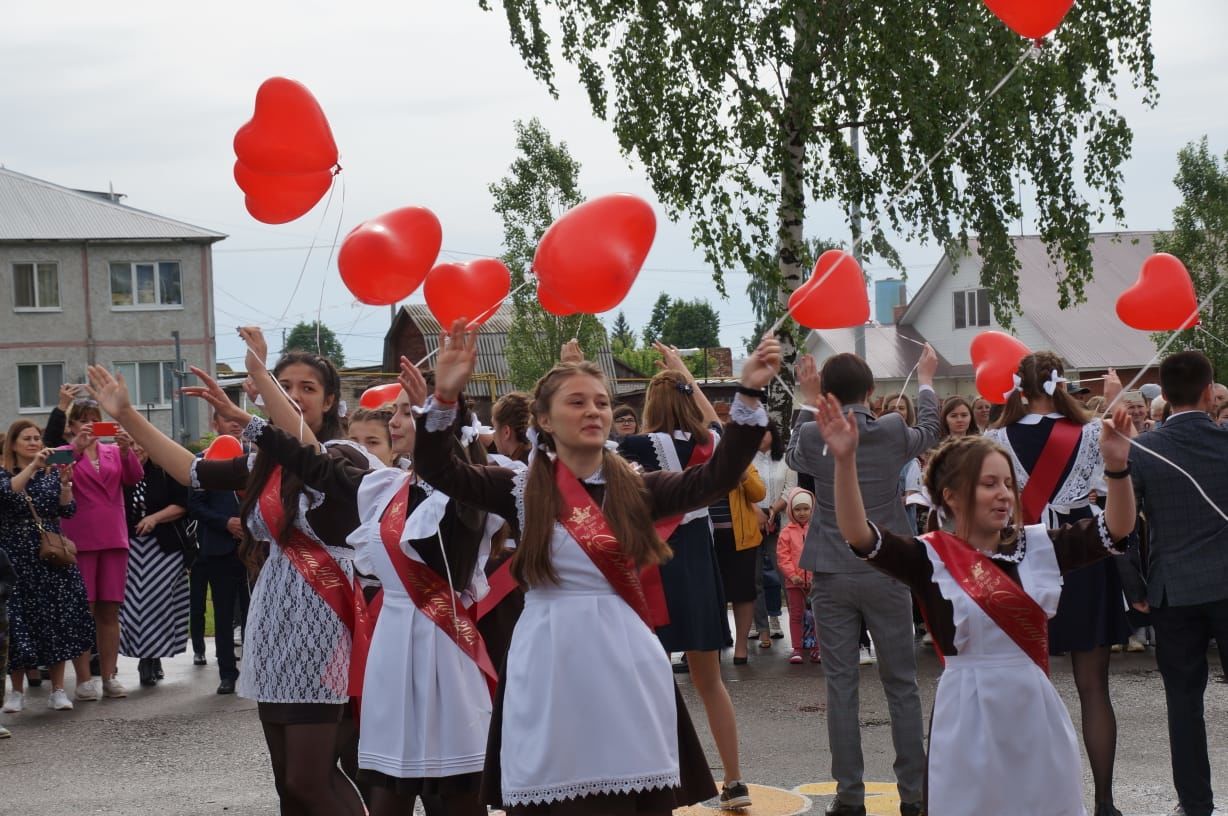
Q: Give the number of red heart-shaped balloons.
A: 12